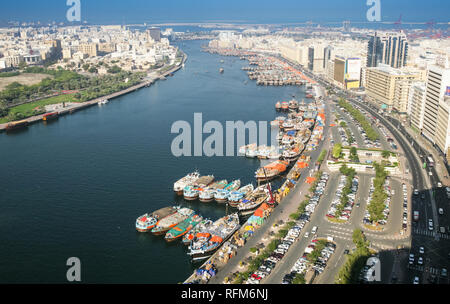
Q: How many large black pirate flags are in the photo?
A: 0